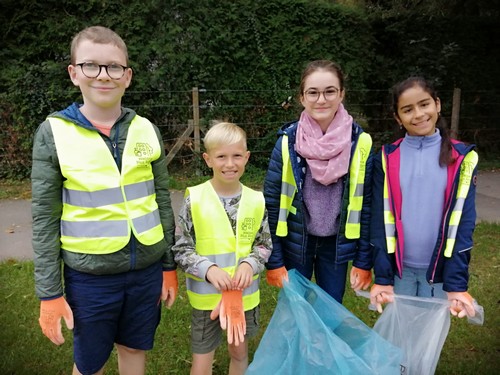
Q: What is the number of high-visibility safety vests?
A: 4